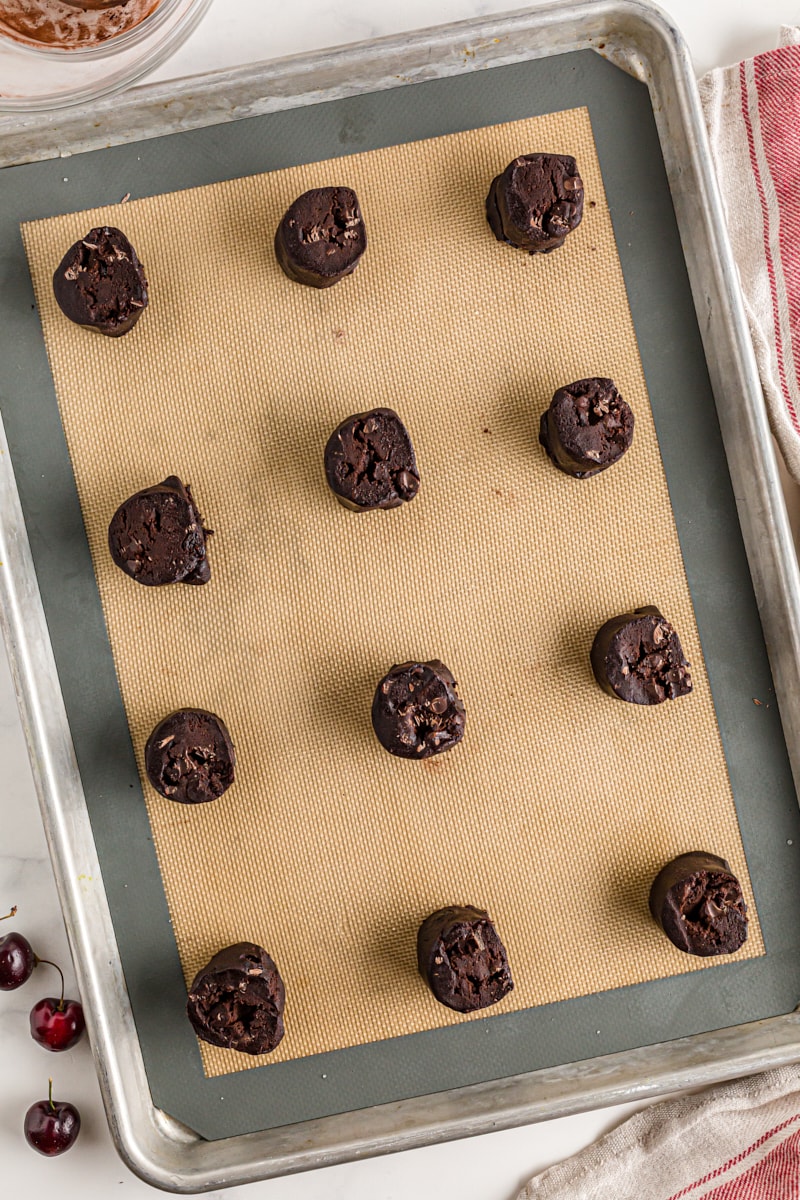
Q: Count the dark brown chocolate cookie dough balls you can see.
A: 12